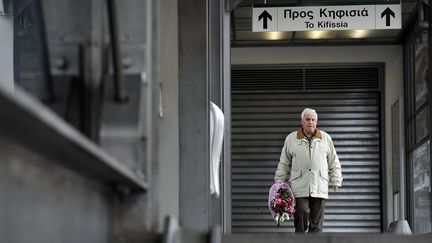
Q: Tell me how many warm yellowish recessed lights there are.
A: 3